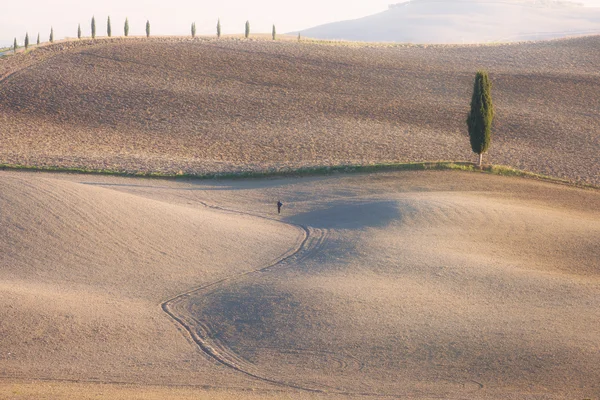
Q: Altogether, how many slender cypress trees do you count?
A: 15